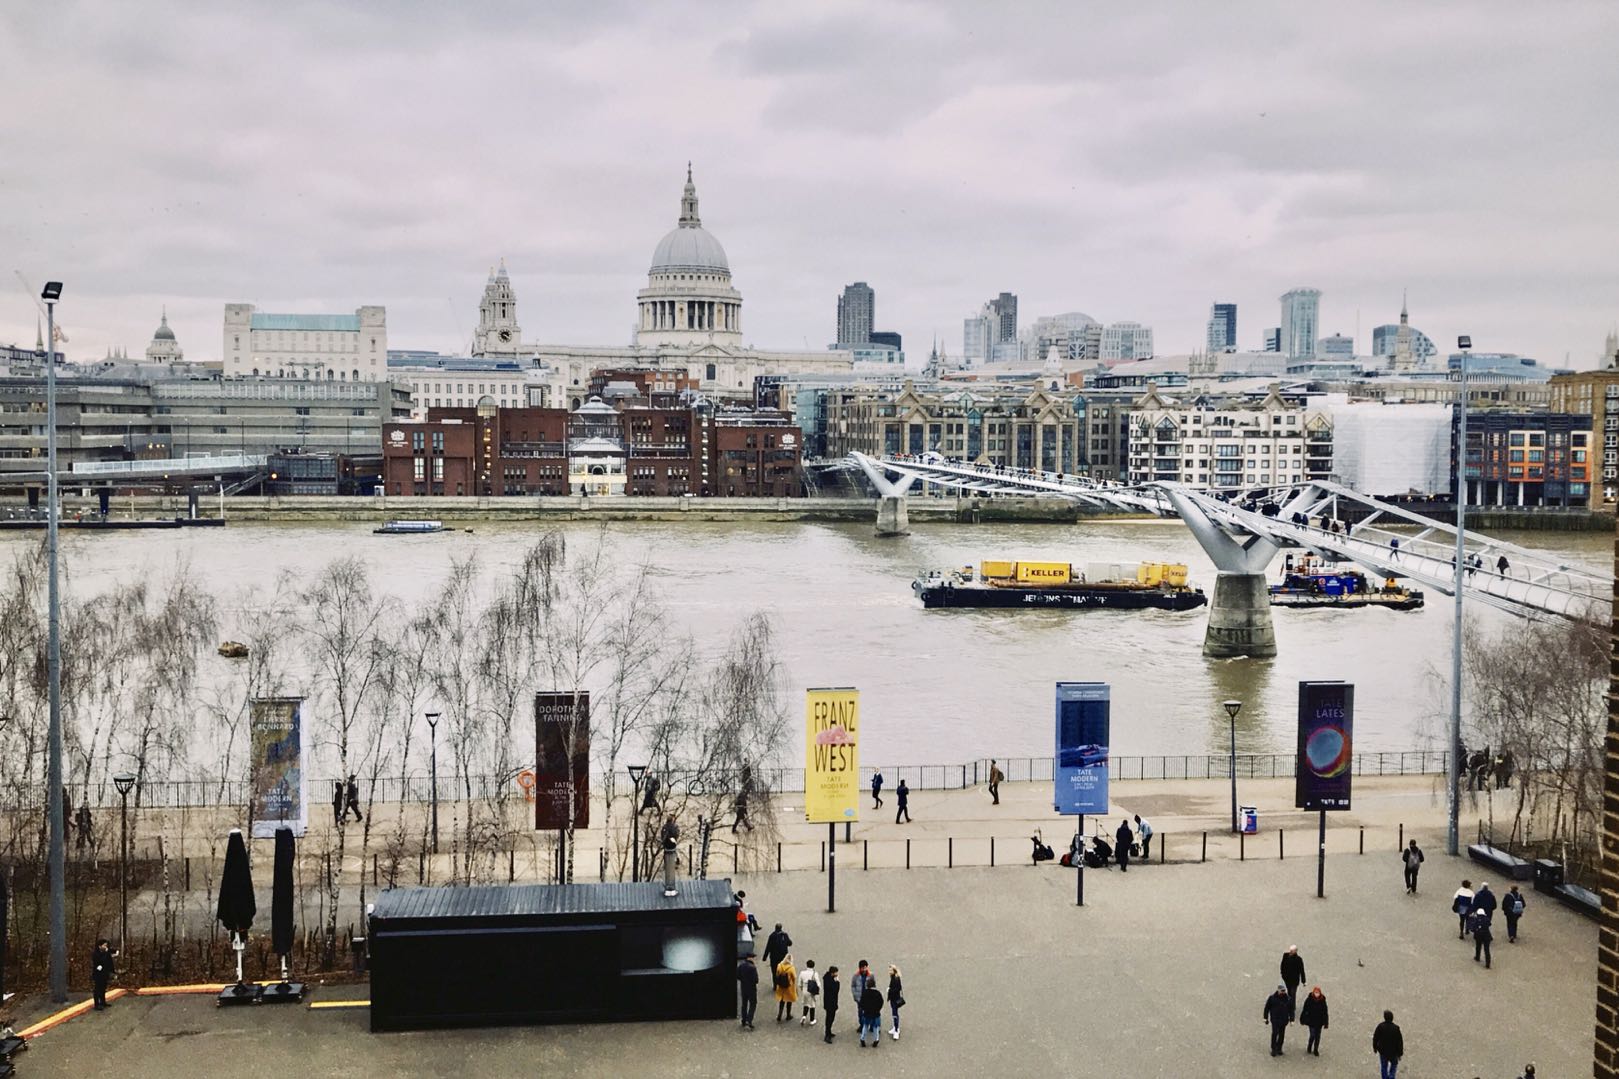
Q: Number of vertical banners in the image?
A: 5